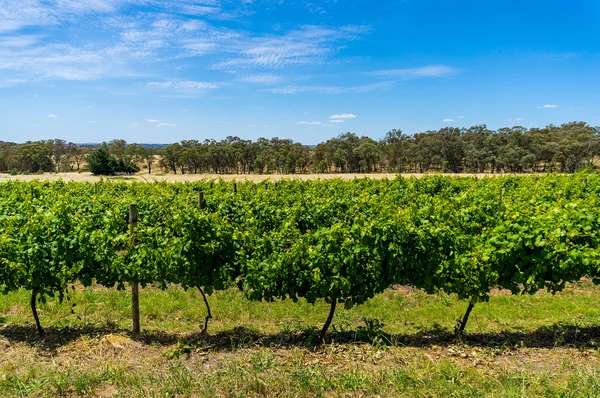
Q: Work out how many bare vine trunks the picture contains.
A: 4